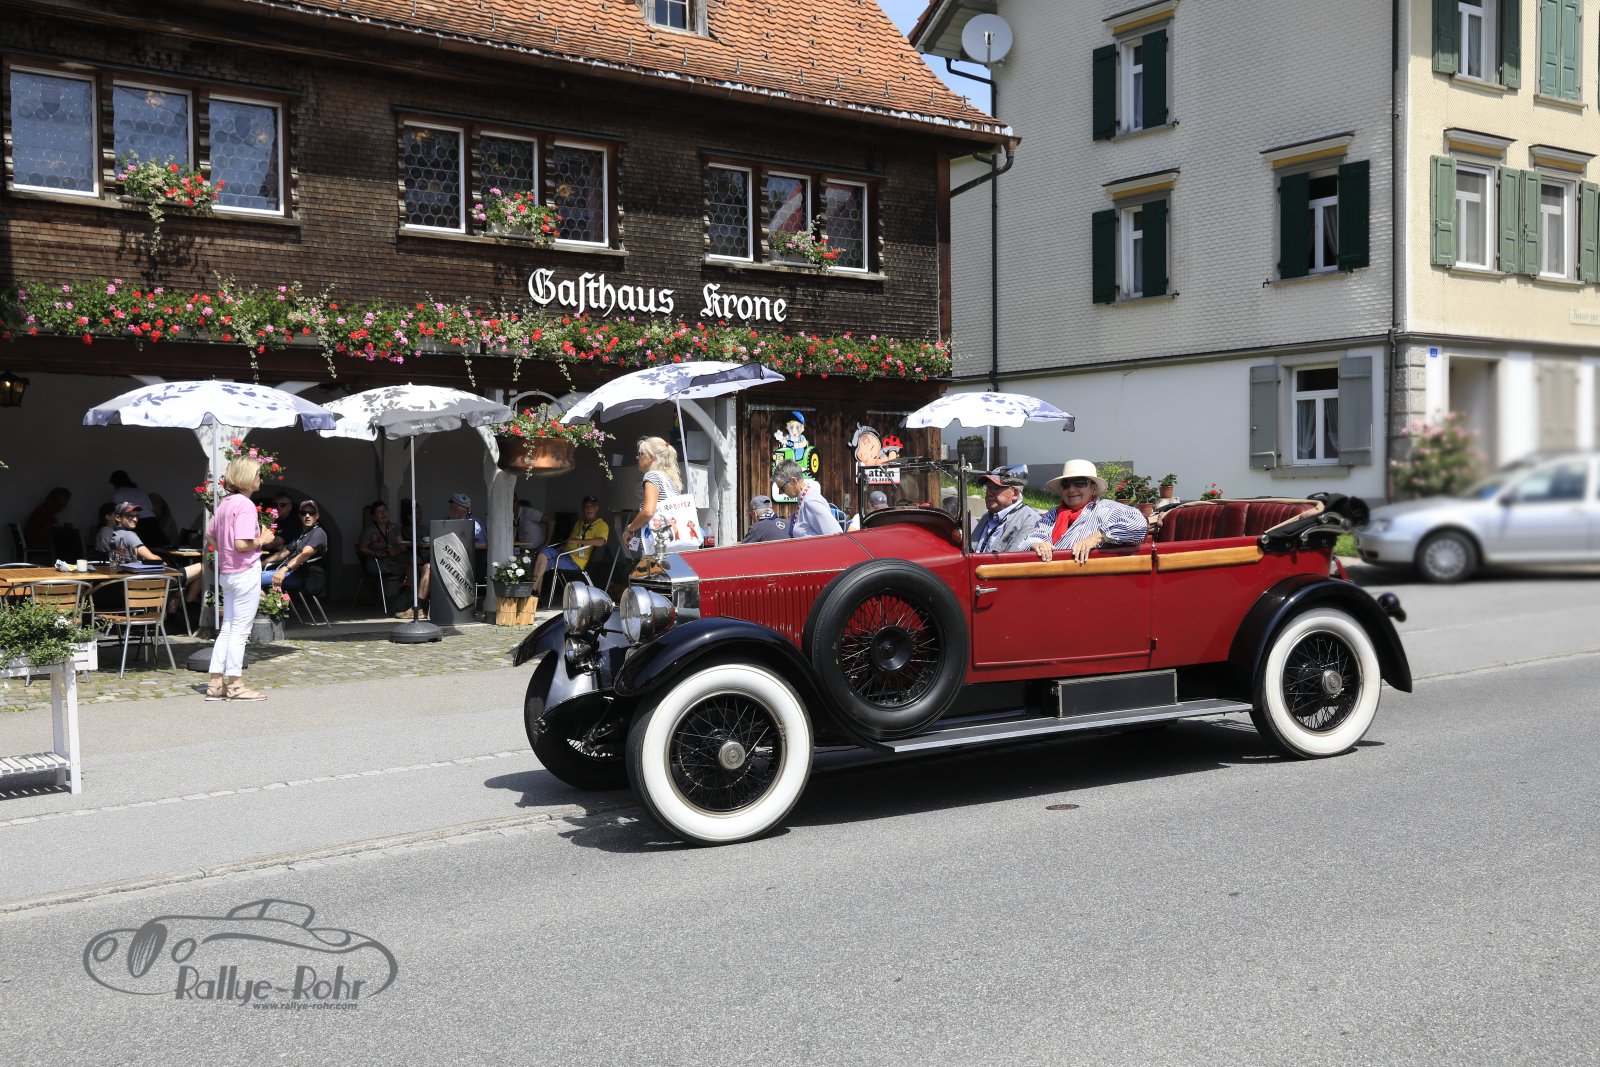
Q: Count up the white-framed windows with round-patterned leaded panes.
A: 9